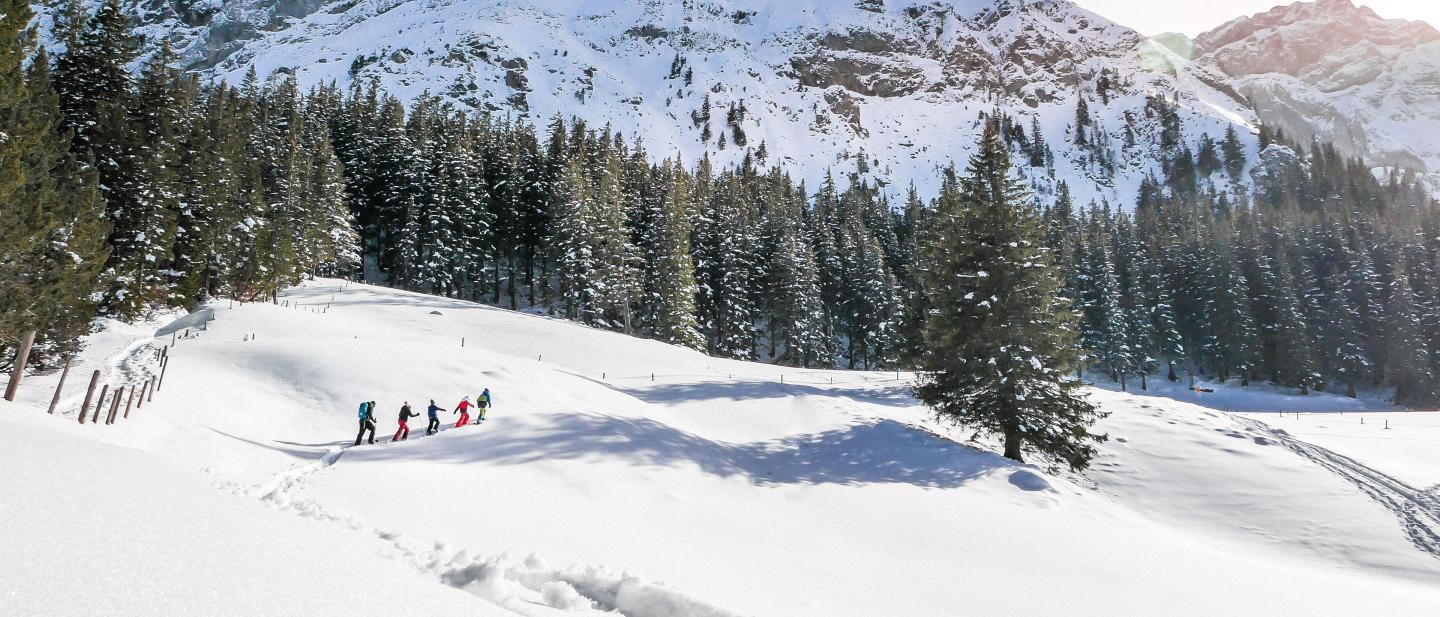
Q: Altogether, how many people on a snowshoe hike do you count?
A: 5